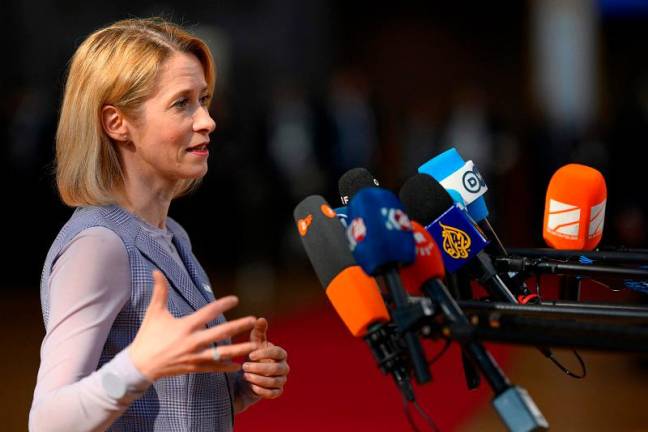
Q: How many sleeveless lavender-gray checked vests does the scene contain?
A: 1